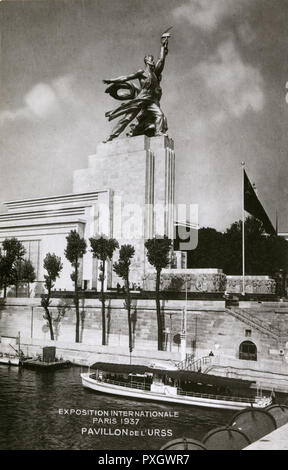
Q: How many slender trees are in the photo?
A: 5